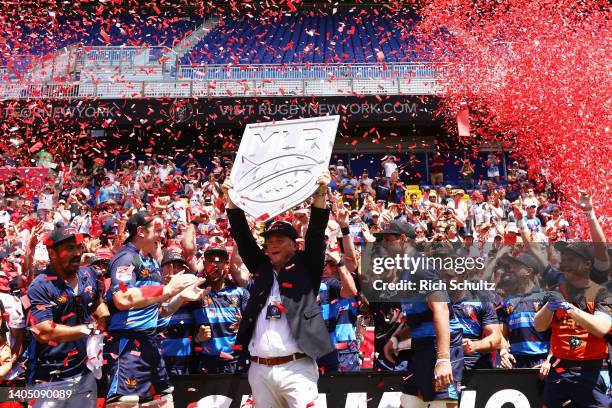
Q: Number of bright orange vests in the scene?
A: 1